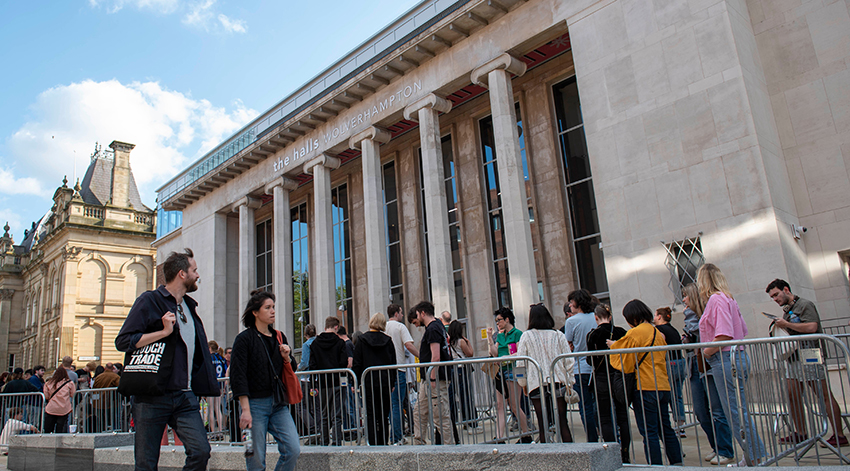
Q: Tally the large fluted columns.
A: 6